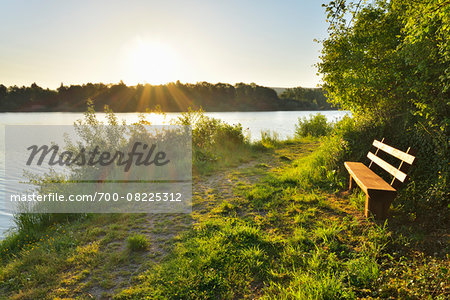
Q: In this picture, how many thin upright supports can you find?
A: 2